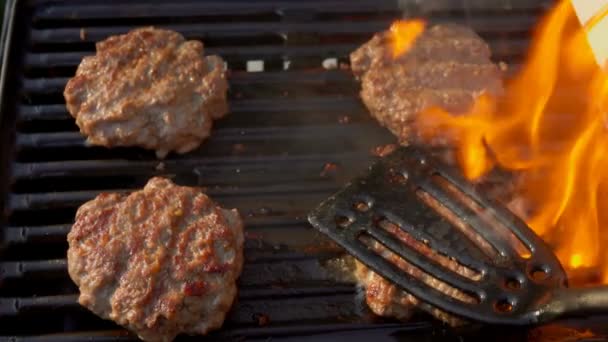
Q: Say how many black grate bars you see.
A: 12